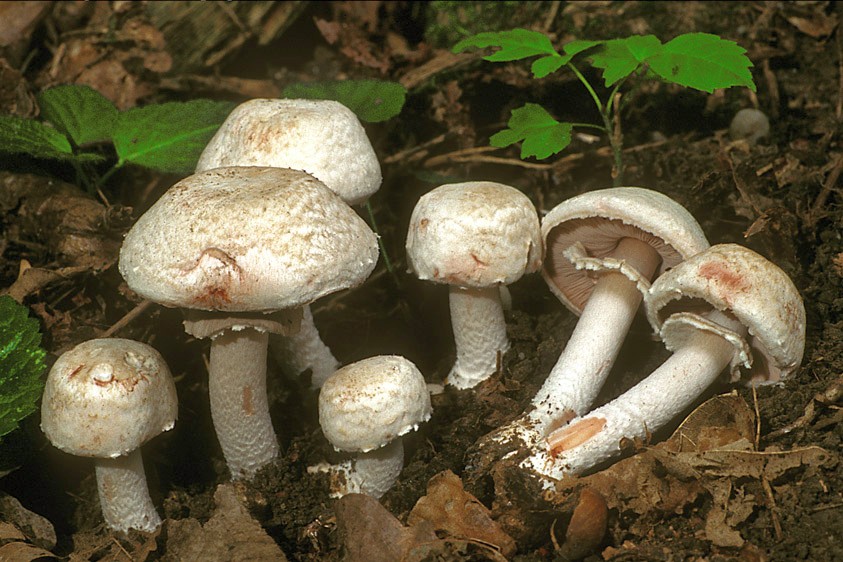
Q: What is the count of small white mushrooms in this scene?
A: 7